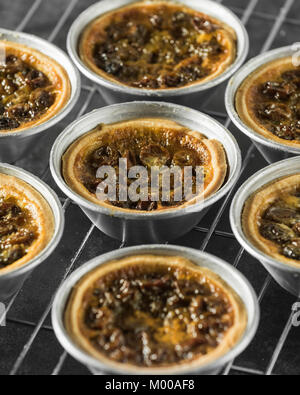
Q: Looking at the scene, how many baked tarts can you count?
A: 7